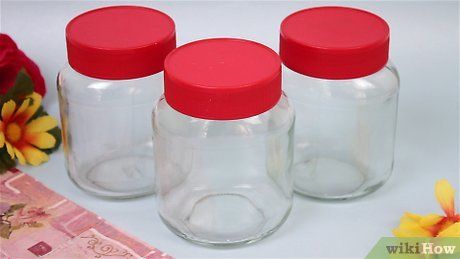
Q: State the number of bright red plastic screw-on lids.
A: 3